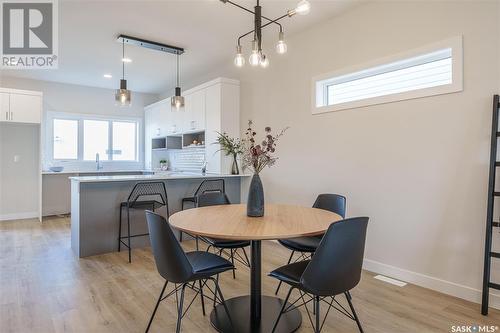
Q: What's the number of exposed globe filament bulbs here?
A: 5